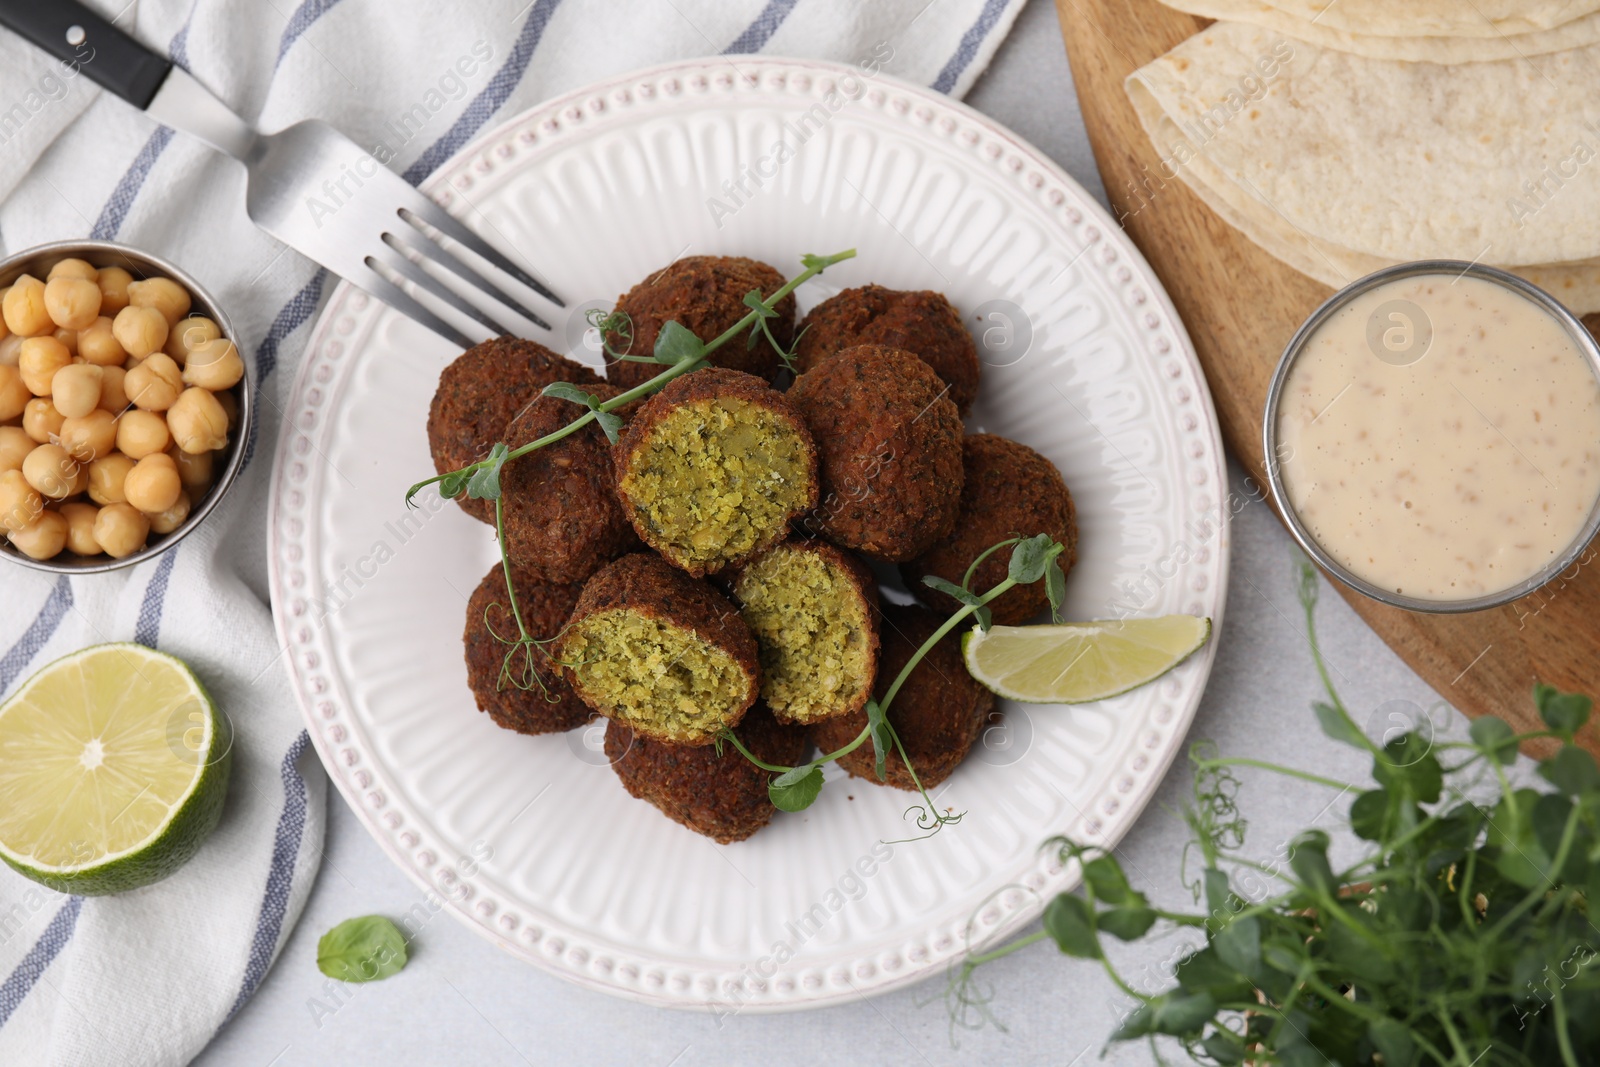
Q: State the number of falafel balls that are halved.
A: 3